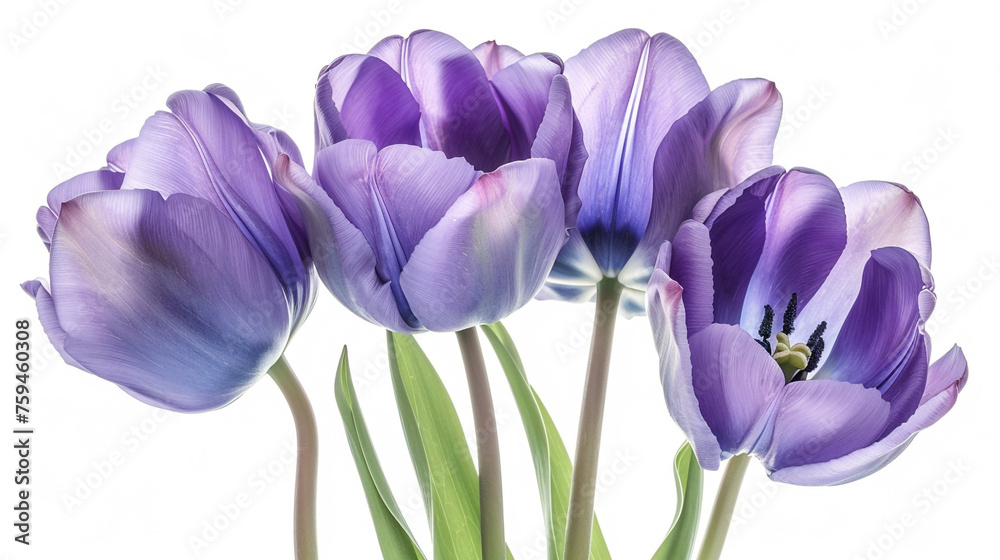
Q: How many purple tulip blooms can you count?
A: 4